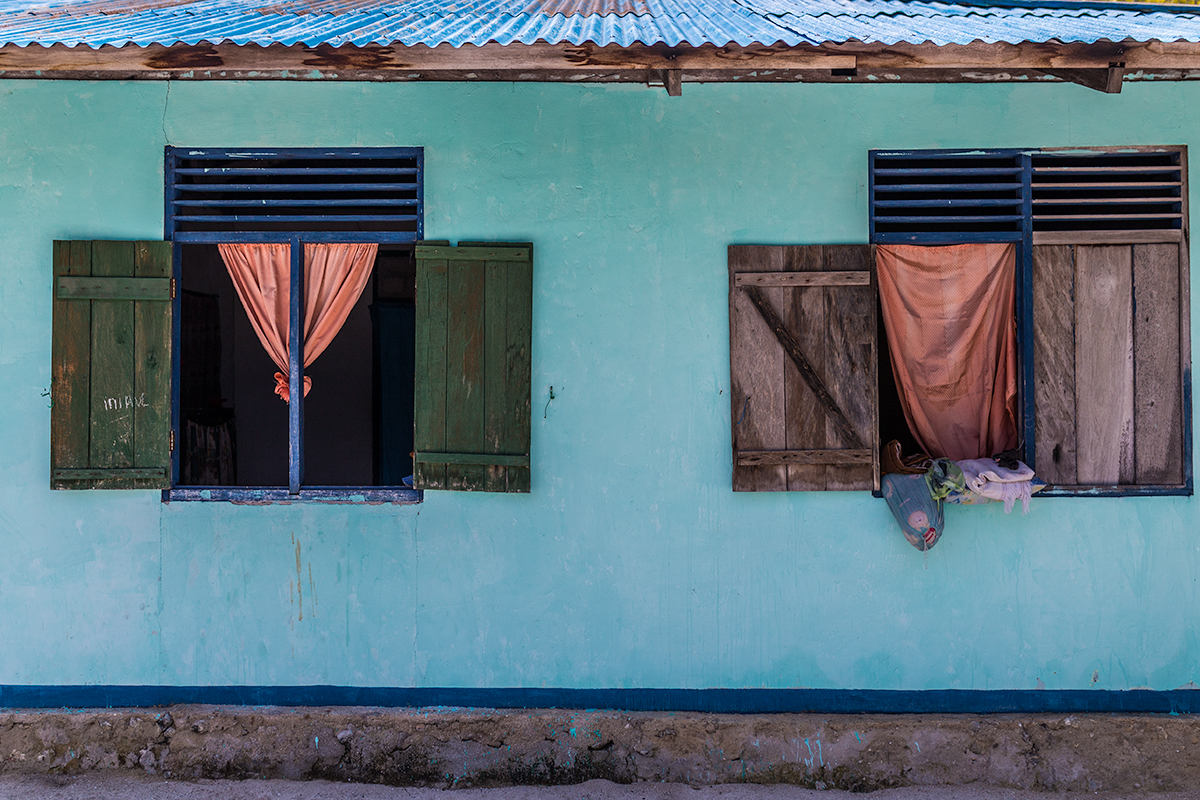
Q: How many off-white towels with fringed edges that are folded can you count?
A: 1